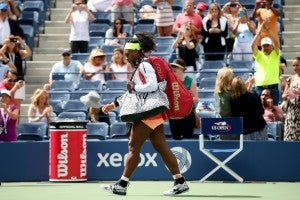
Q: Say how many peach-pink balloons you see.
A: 0